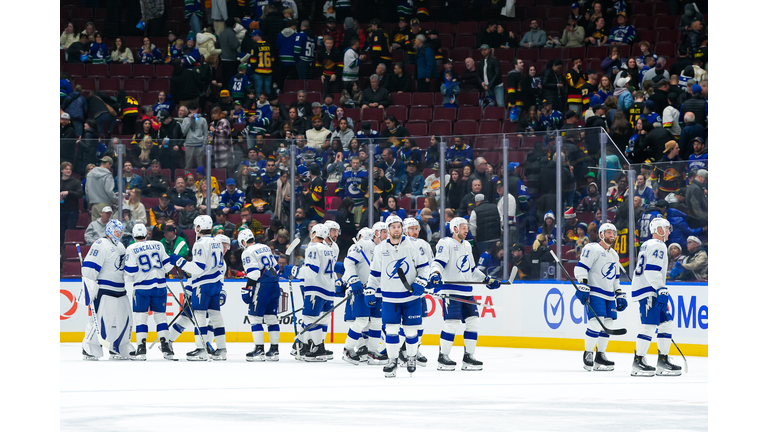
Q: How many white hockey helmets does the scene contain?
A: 13